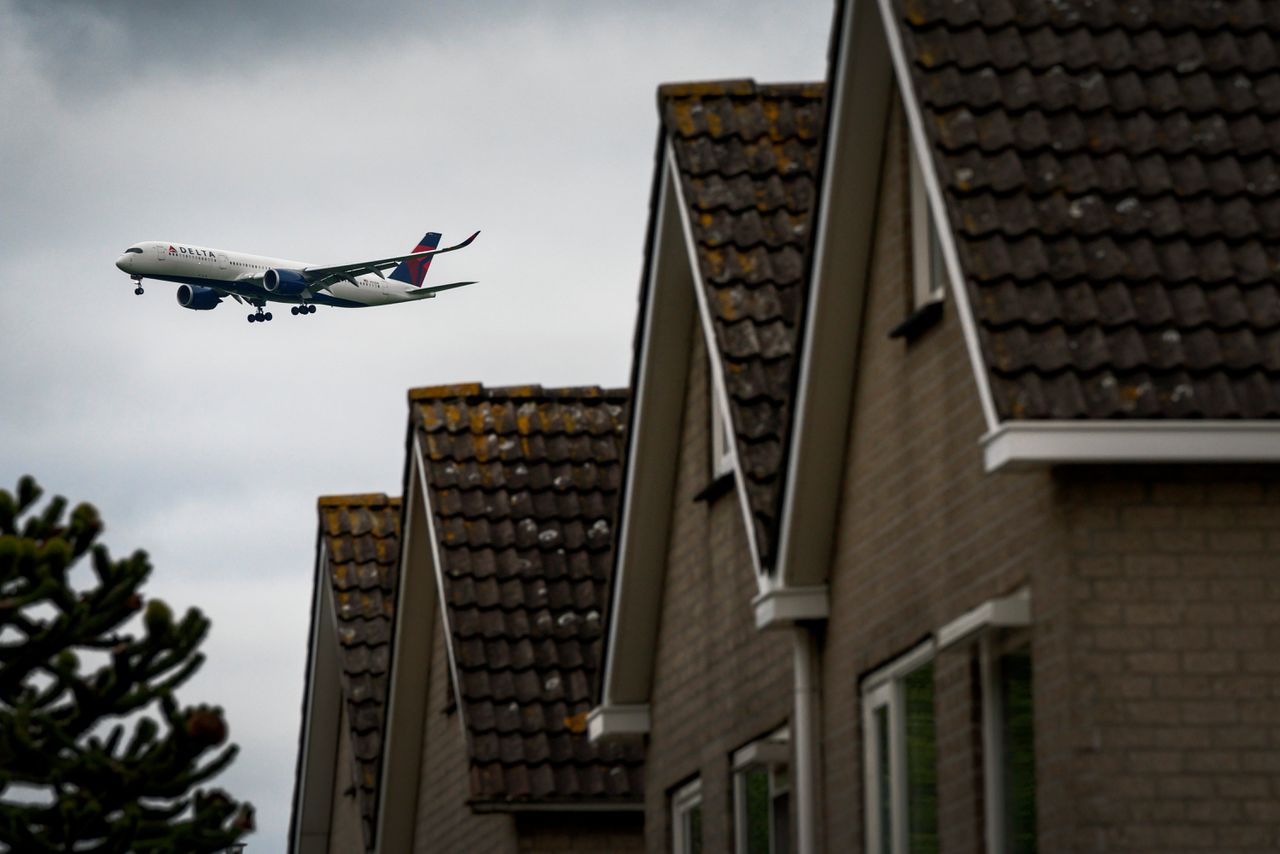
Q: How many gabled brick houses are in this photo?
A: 4